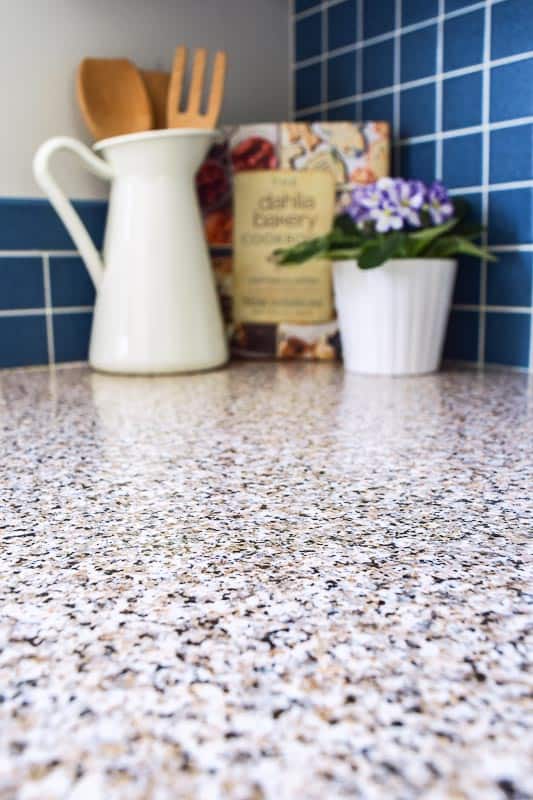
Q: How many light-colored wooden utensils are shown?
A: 3